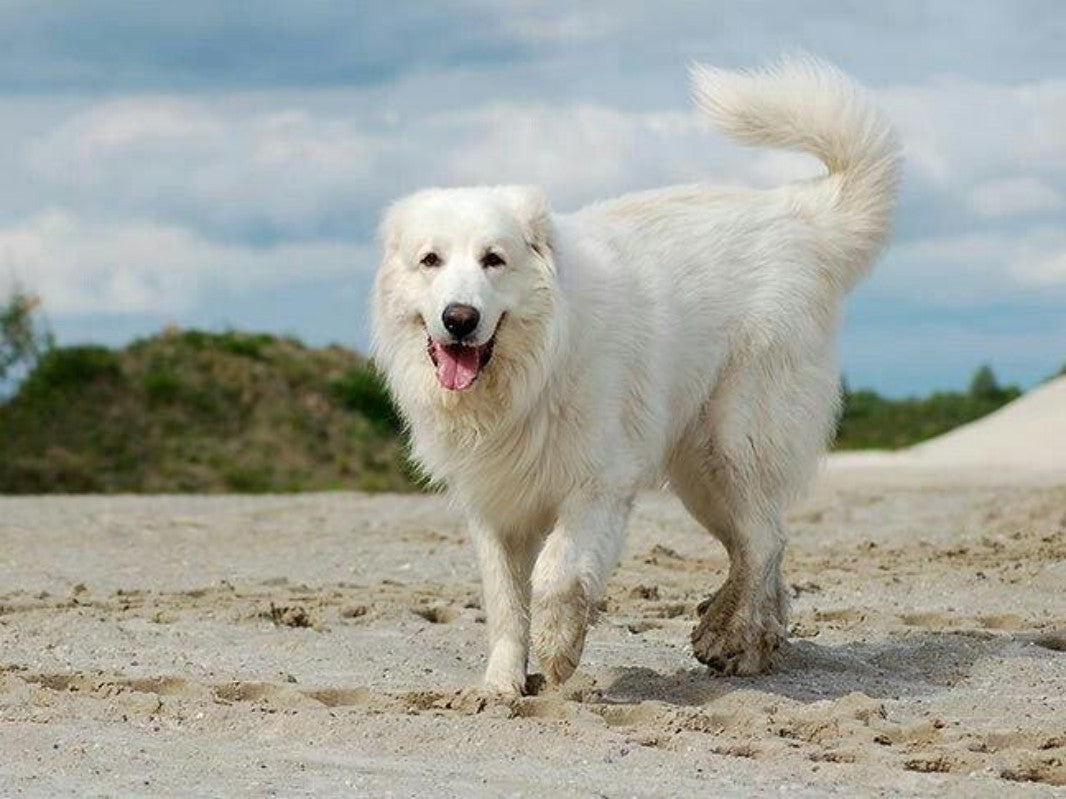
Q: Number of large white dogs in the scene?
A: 1